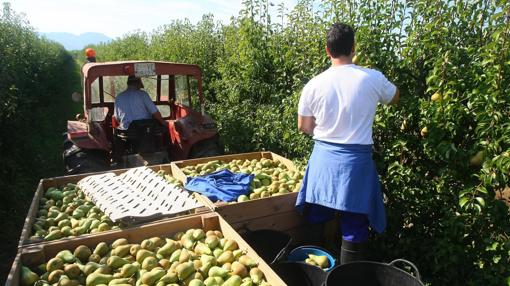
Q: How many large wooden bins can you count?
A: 3